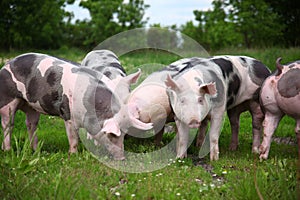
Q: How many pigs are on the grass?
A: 5